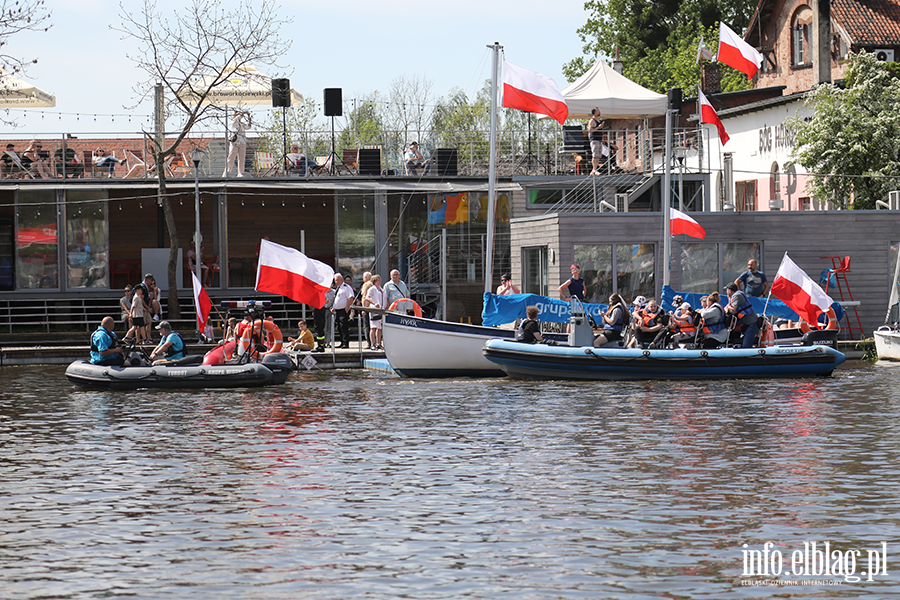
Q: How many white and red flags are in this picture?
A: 7